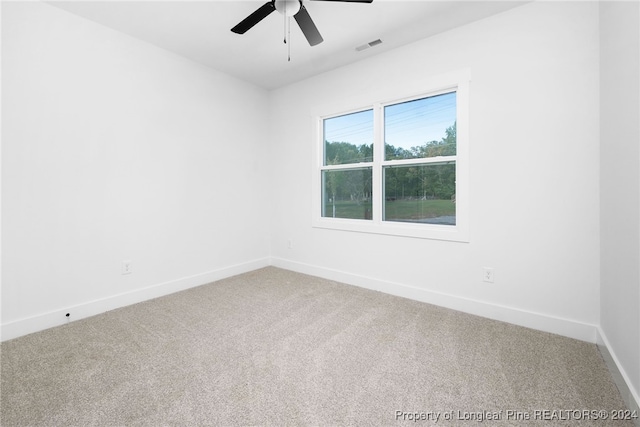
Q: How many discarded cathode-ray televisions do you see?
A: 0